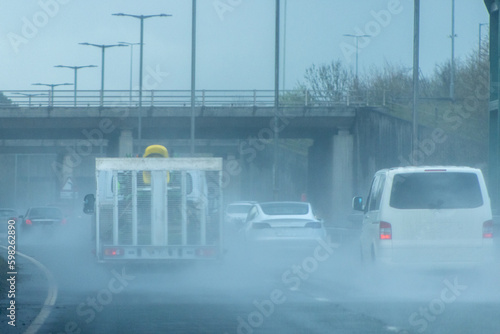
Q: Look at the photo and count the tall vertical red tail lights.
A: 2